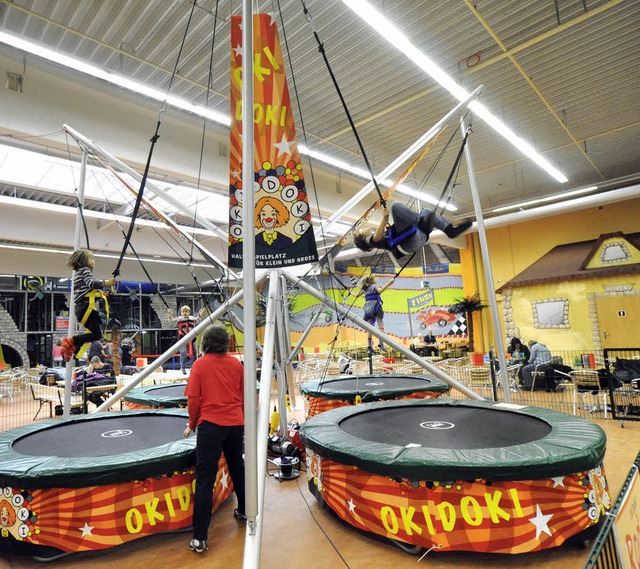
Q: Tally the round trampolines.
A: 4